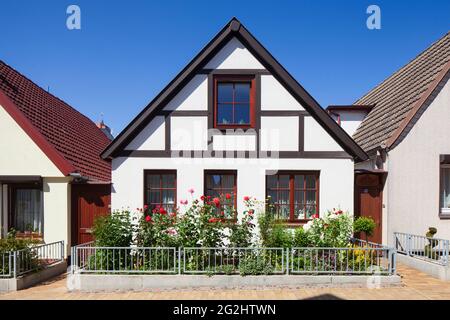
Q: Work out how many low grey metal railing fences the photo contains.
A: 3